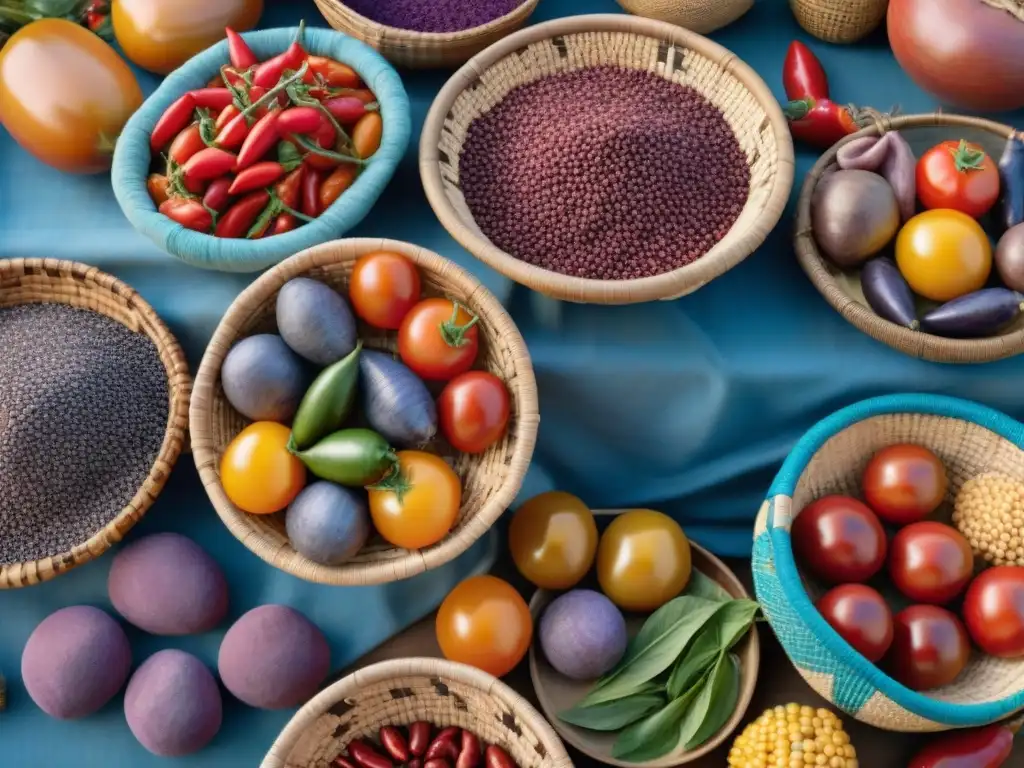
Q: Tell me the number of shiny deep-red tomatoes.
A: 6